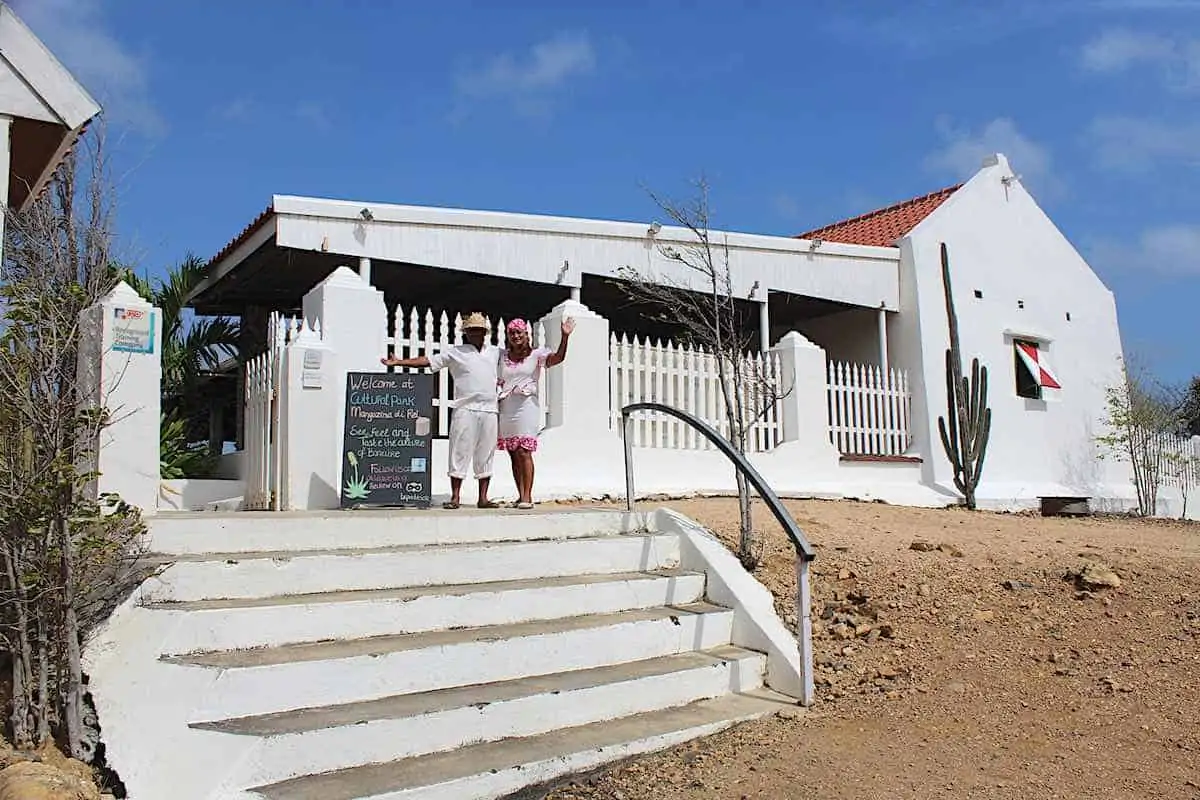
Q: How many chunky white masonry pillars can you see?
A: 5